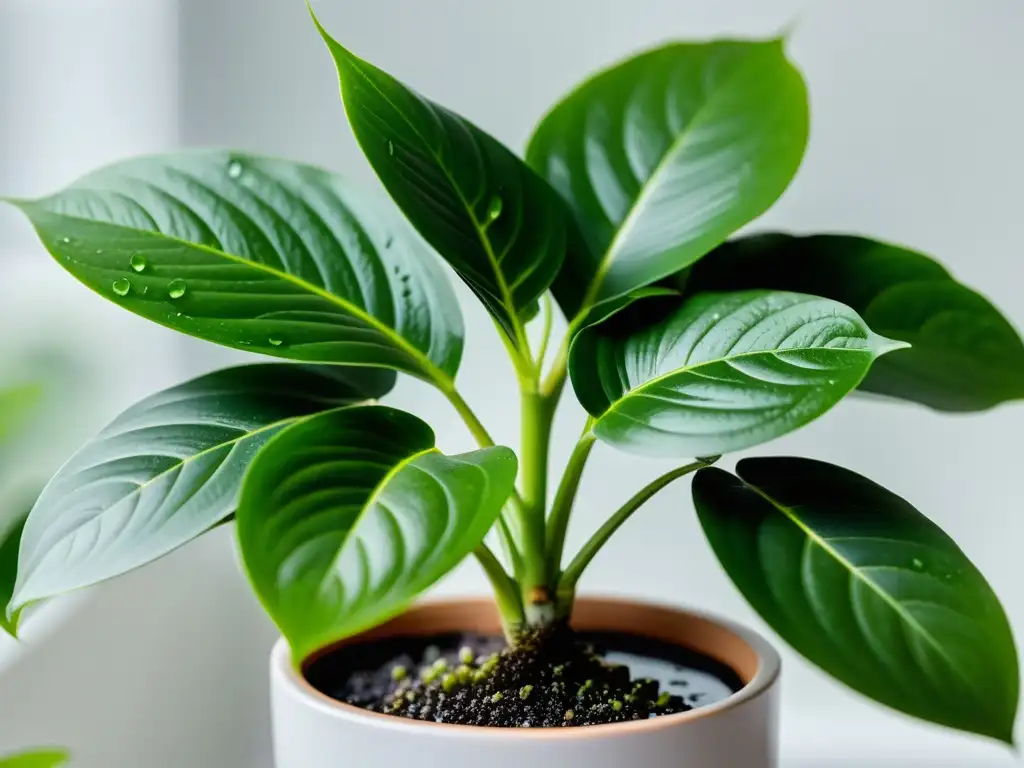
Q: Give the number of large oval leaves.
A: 8